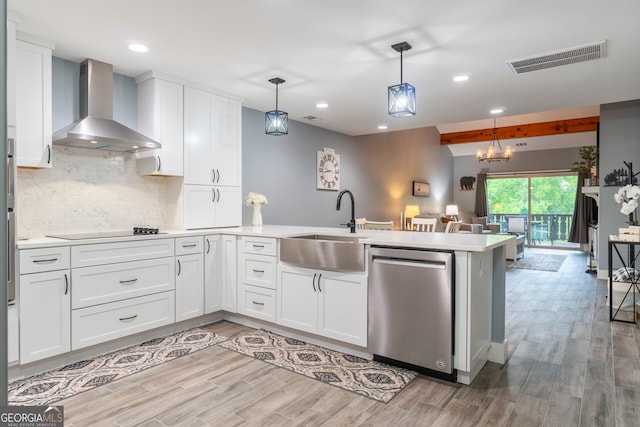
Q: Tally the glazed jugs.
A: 1